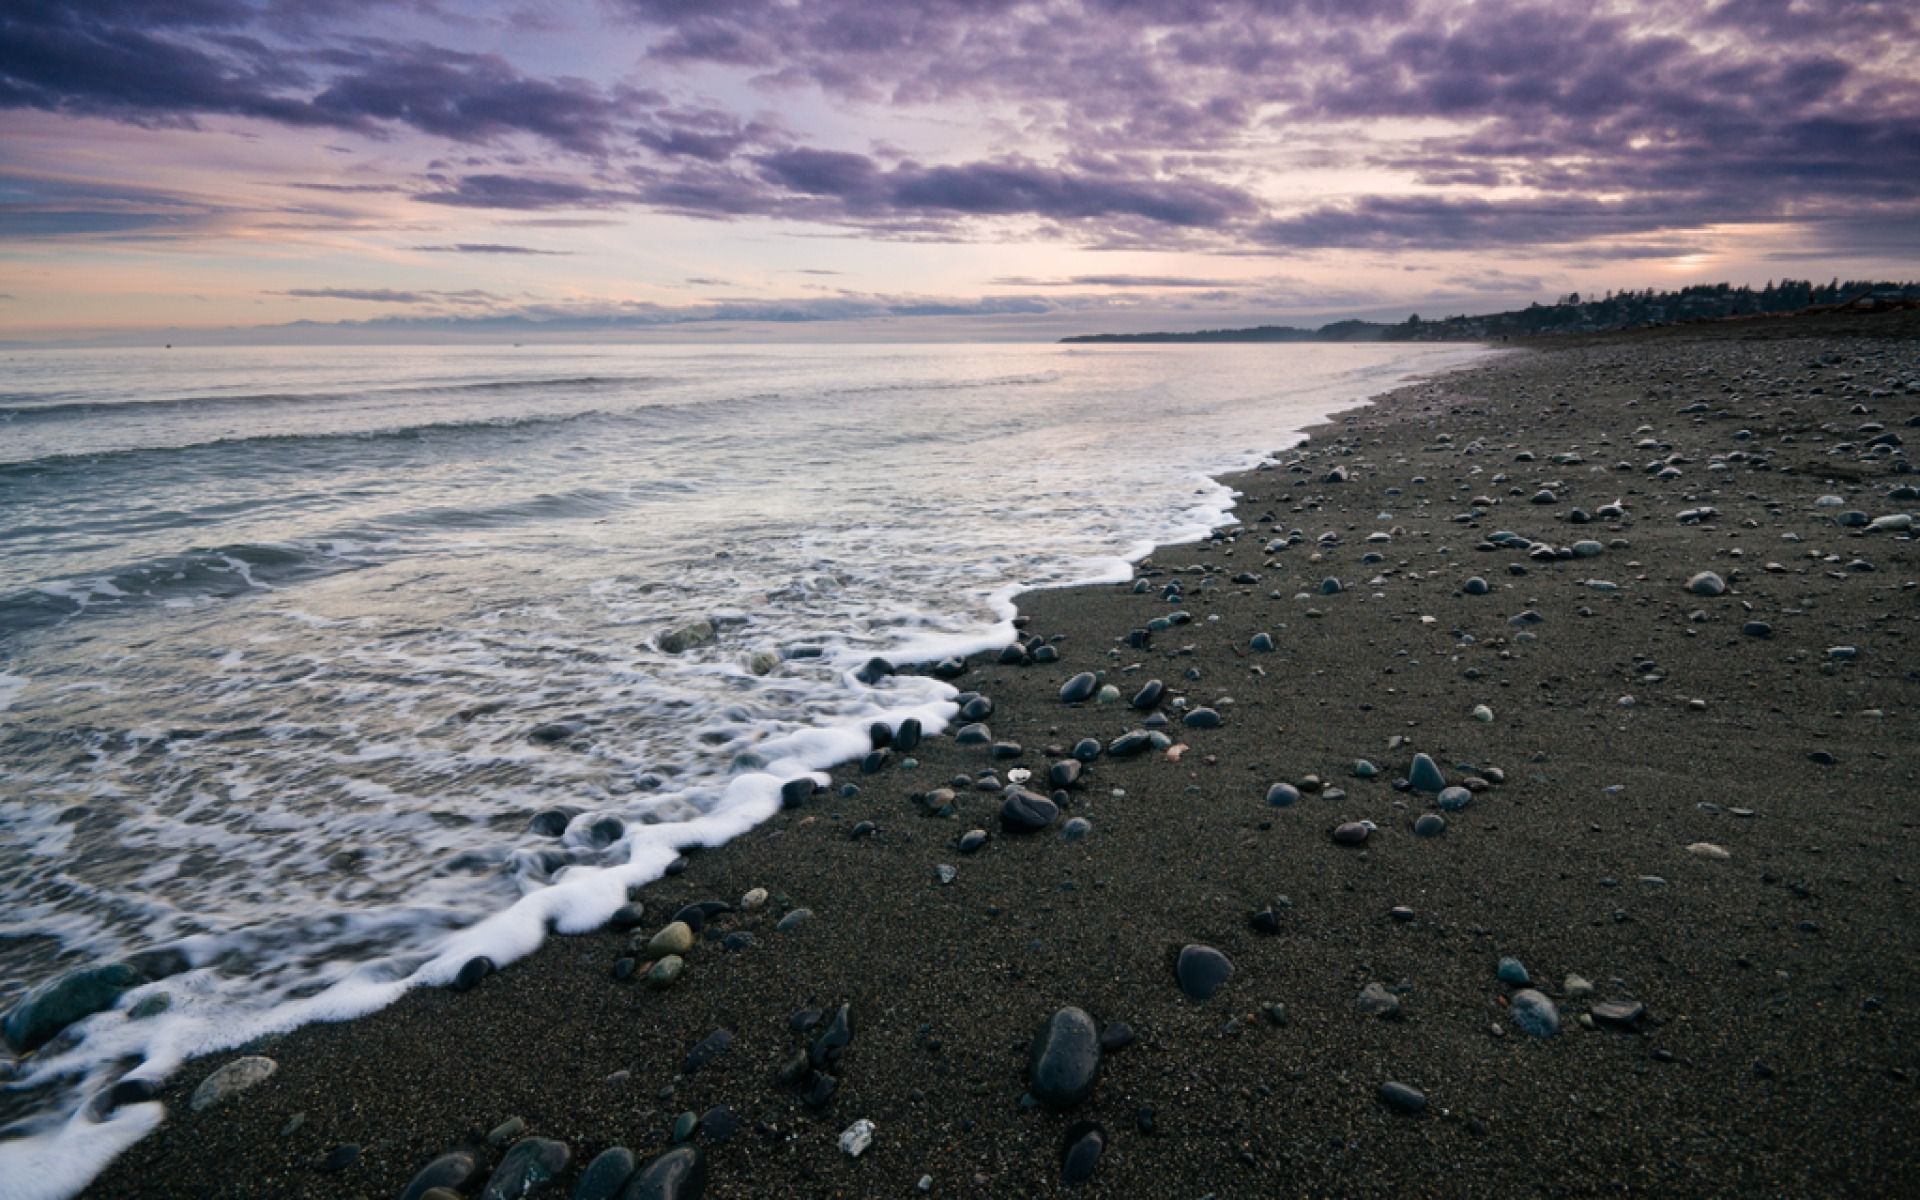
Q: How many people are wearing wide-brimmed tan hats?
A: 0